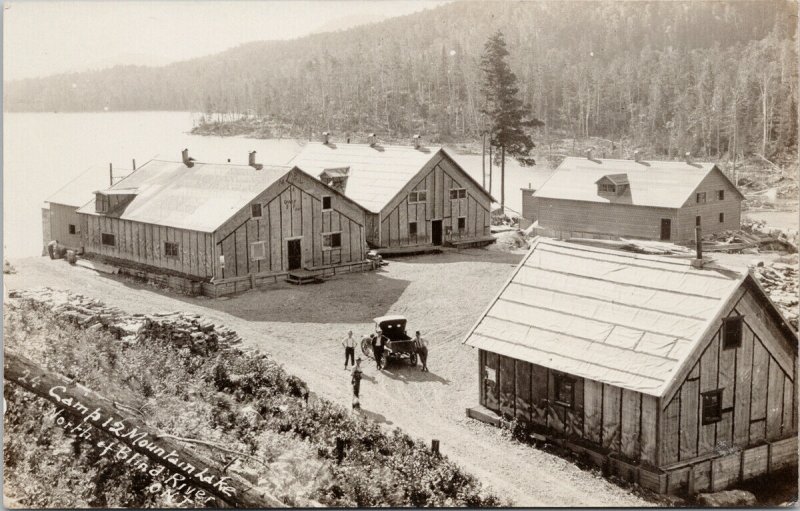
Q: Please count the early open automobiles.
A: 1